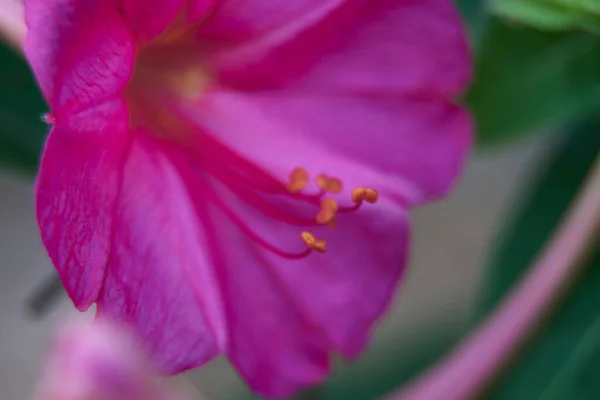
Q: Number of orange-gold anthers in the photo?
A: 5